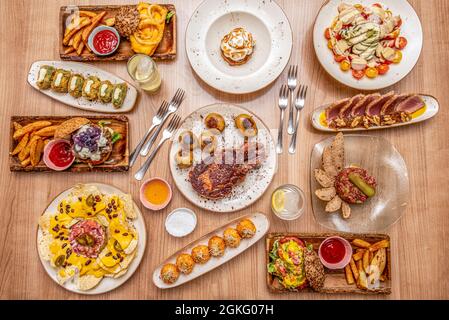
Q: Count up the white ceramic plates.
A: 7